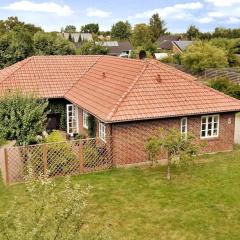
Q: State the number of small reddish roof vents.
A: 2